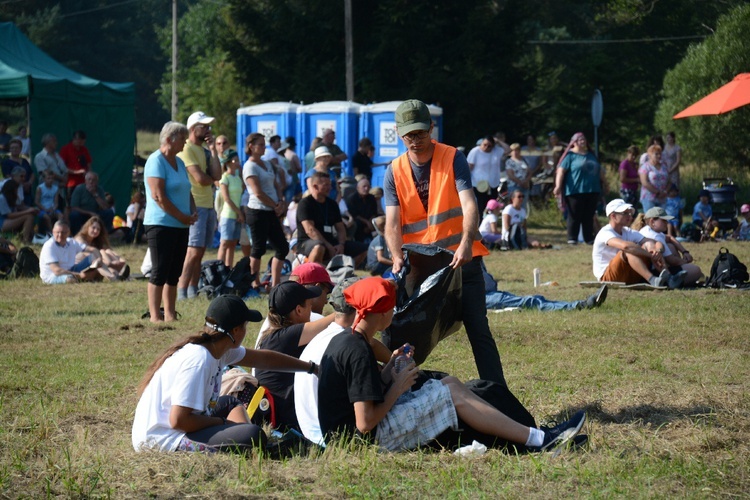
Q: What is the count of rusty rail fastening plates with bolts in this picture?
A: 0